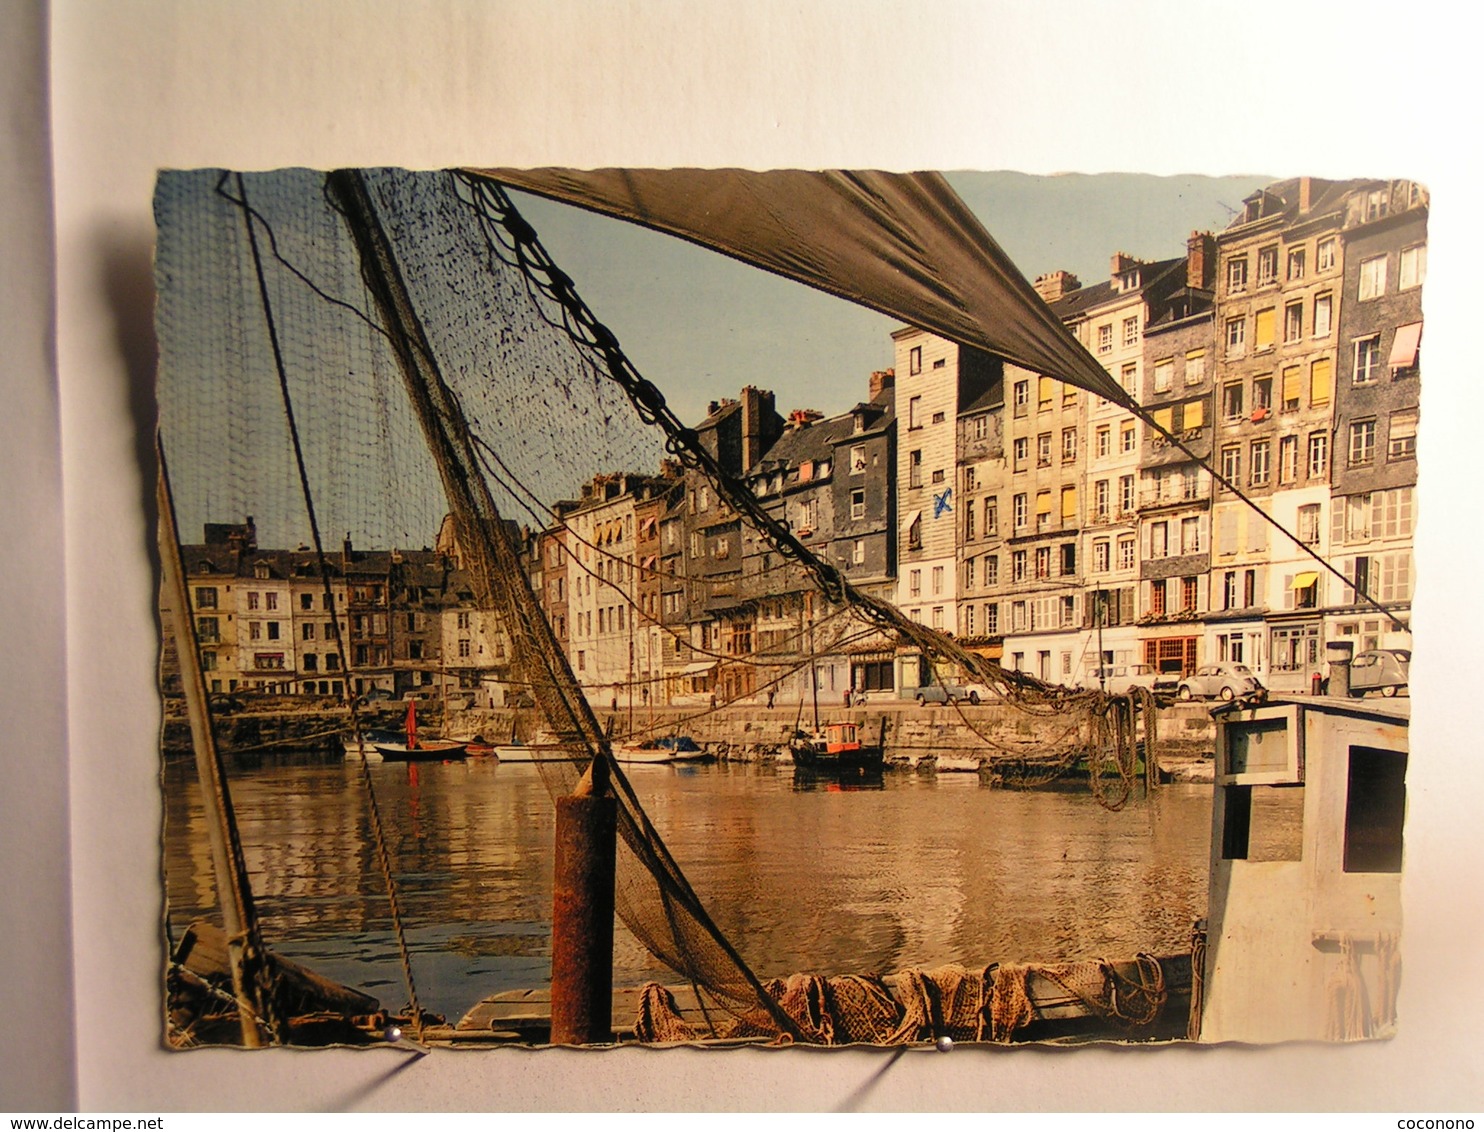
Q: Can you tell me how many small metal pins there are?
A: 2